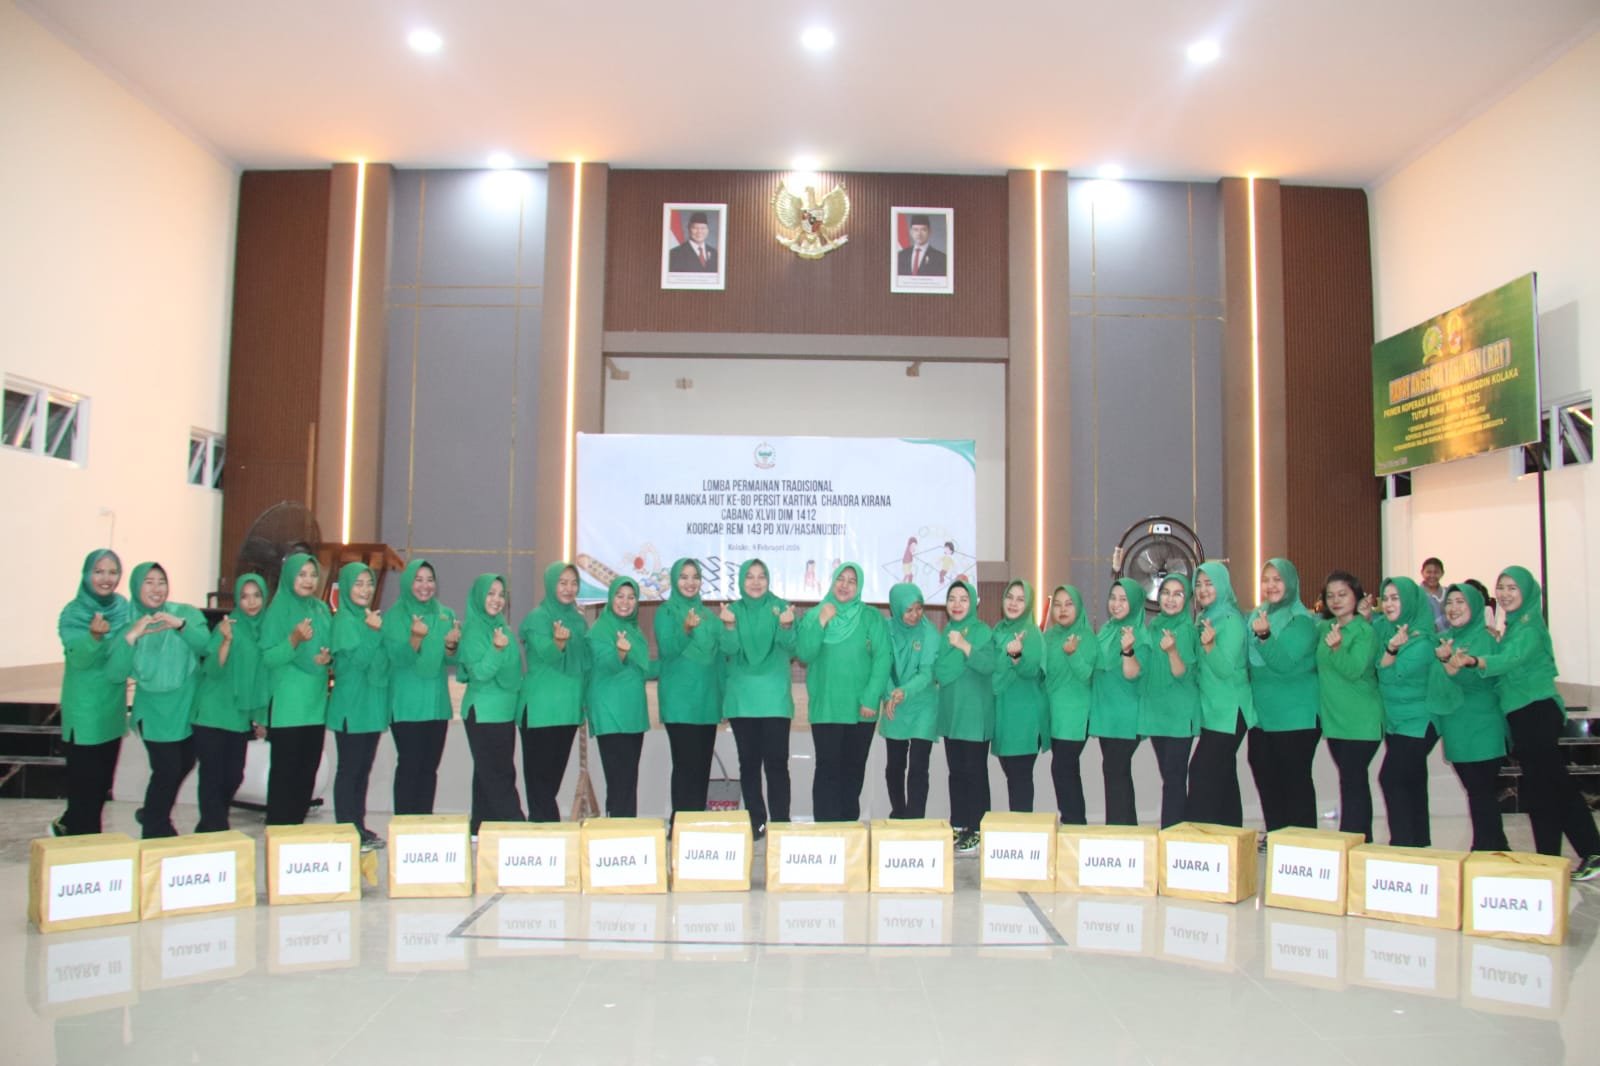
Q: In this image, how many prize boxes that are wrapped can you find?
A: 15